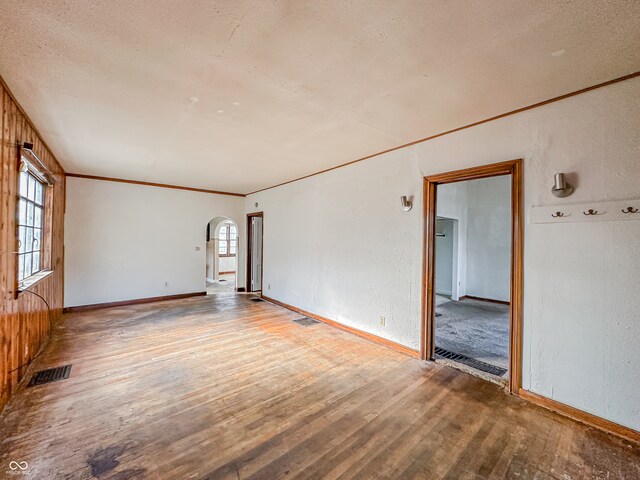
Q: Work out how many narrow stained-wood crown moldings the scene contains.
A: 3